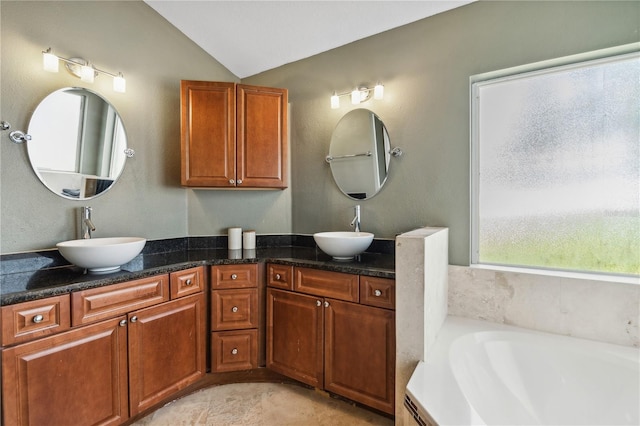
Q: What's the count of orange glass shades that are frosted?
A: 0